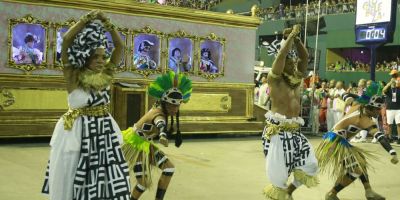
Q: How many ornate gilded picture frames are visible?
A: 6